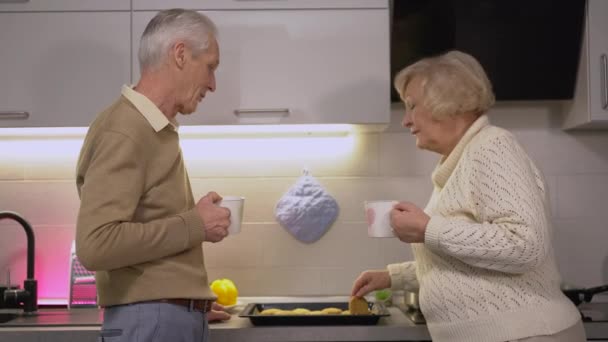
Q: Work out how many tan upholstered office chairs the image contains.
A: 0